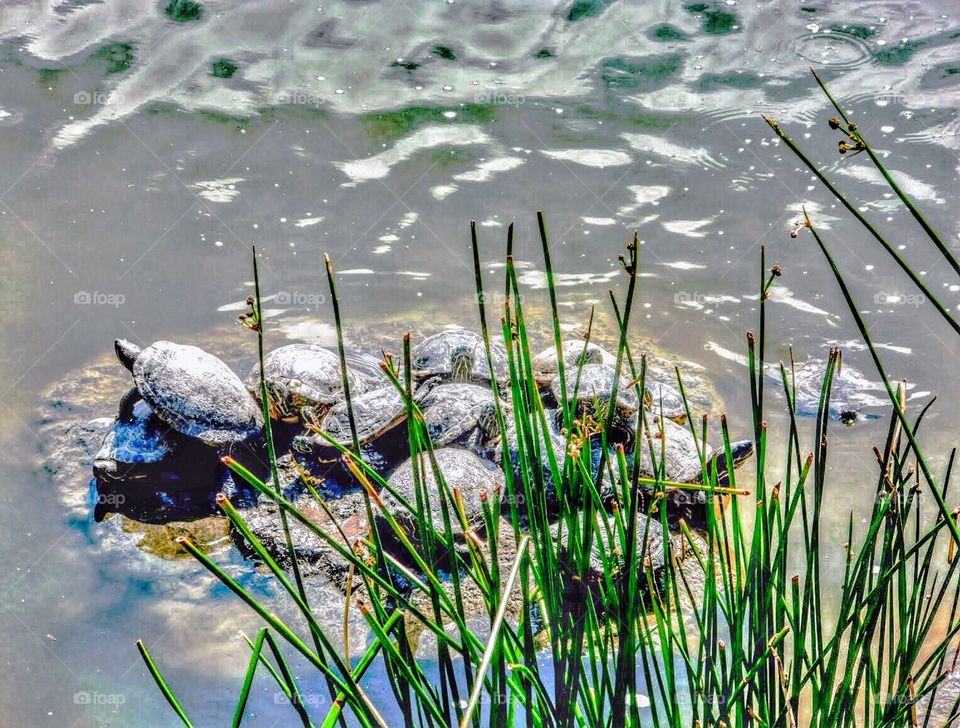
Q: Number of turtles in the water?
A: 1